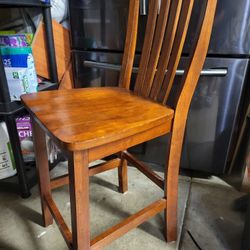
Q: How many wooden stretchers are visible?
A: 4